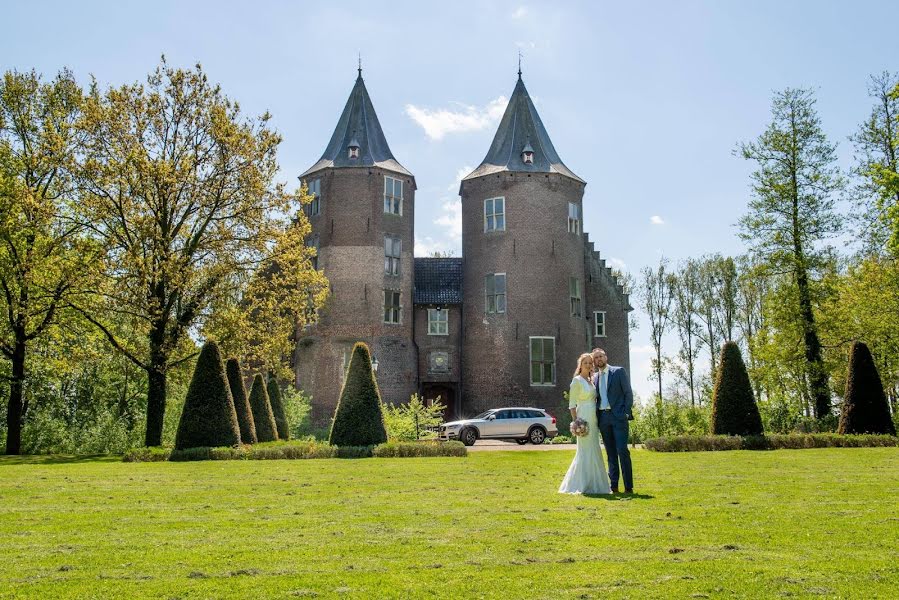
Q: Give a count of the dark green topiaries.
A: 7